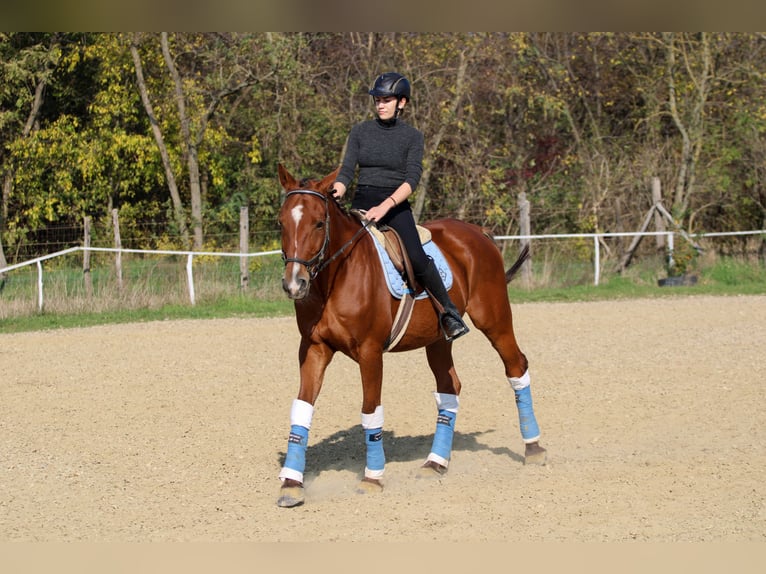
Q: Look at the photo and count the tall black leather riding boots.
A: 1